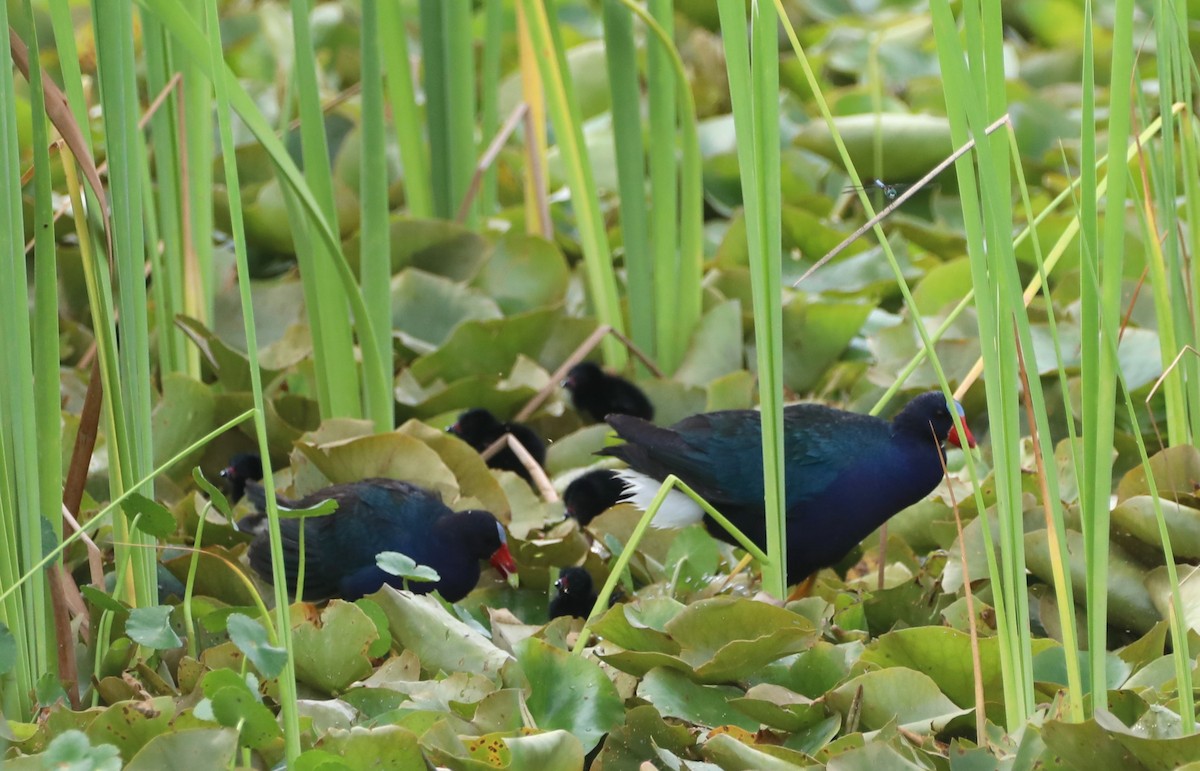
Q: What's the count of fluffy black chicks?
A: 5